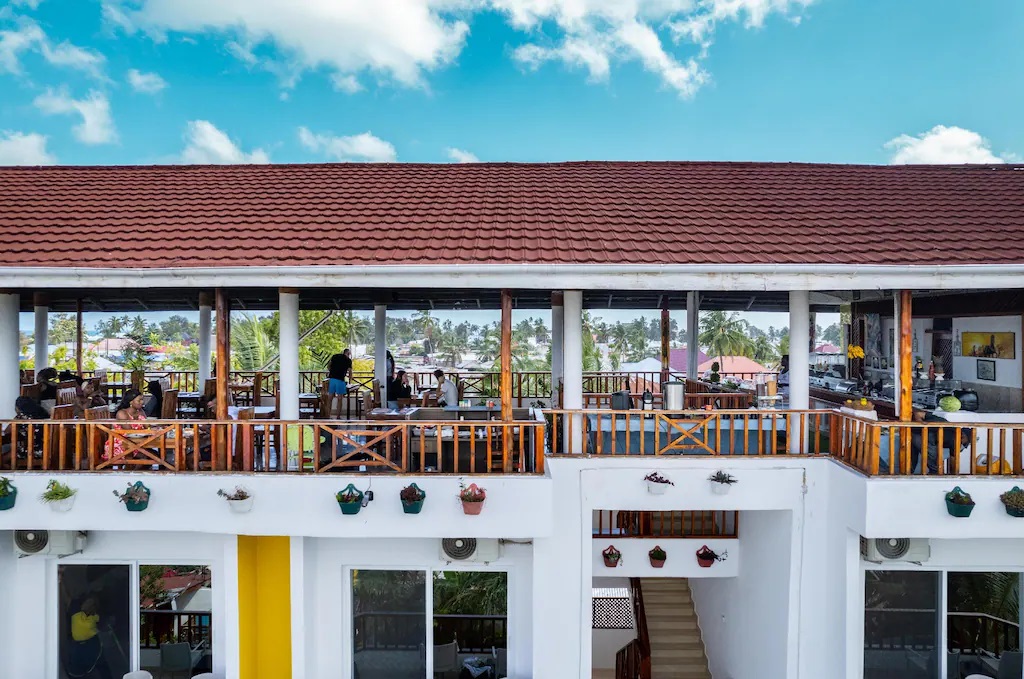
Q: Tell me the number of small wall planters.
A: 14